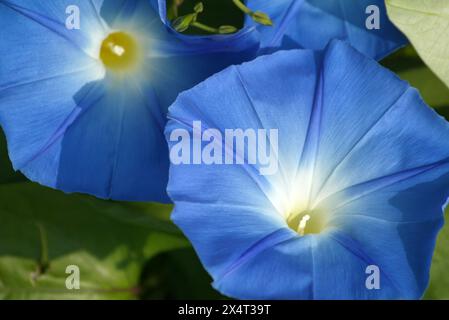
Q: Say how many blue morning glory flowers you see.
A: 3